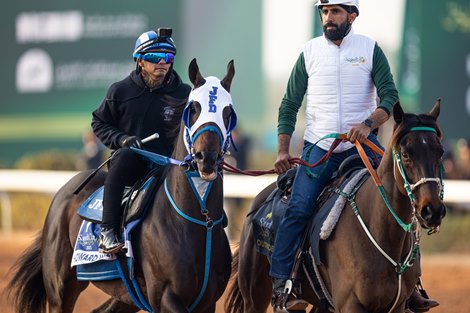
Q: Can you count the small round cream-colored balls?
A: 0